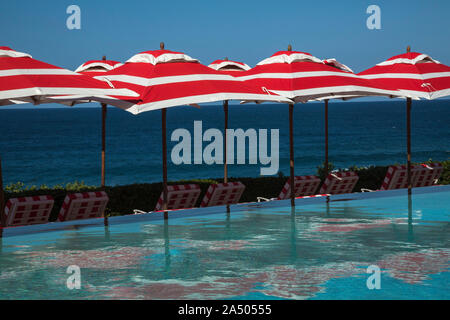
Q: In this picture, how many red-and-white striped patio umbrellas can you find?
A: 7